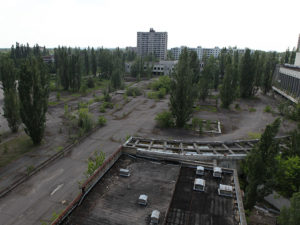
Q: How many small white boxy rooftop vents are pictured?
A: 7